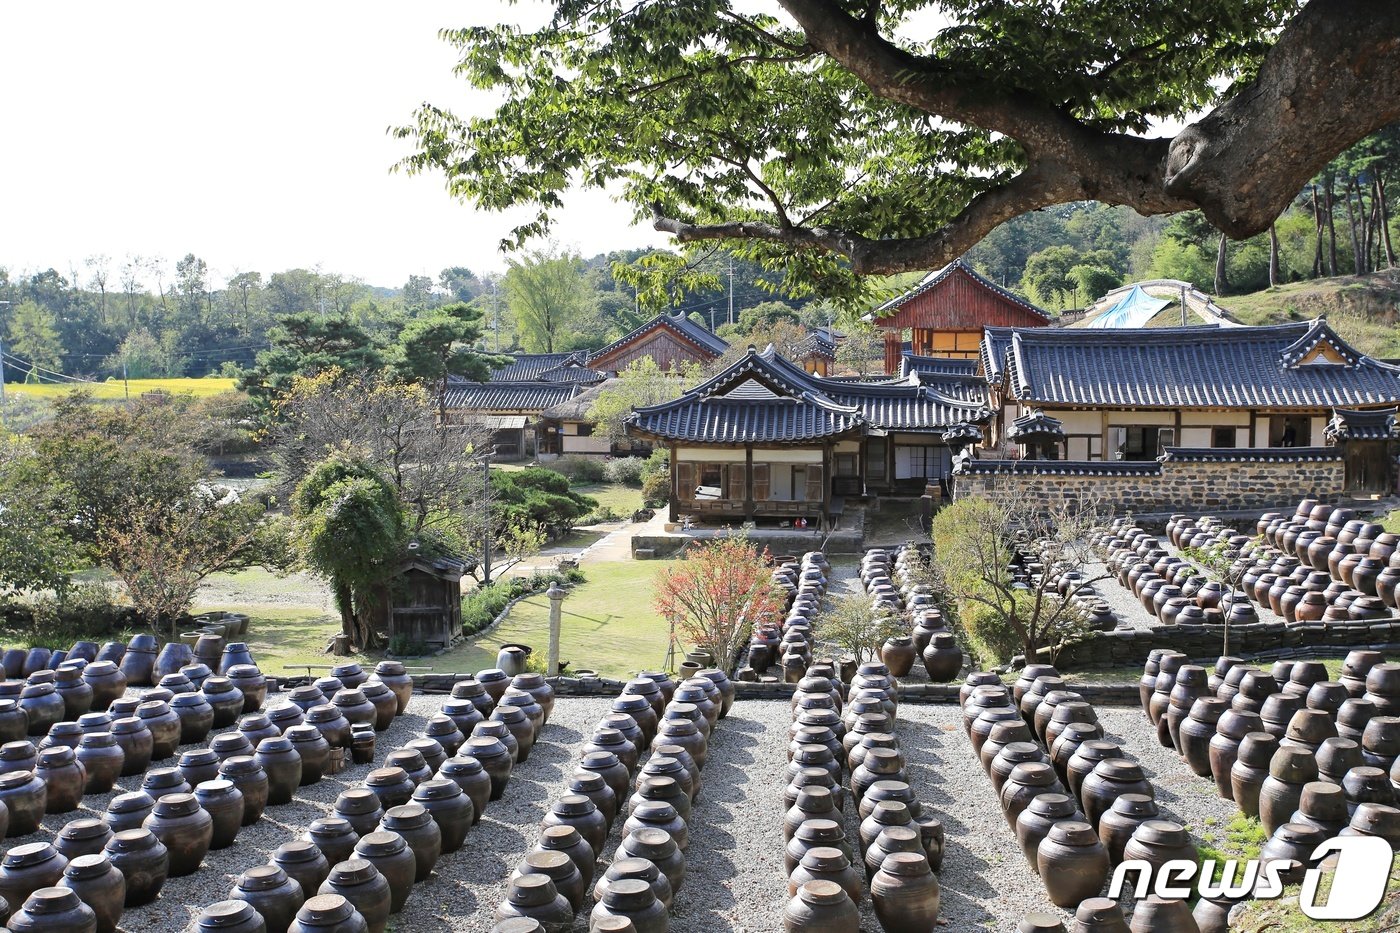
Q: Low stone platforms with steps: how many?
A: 1